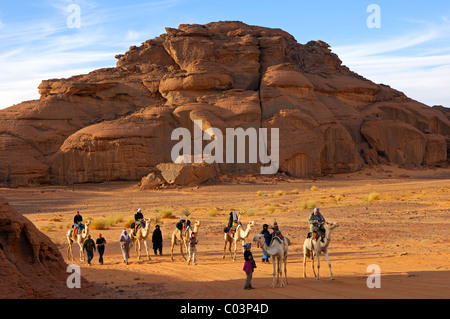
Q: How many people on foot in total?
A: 7